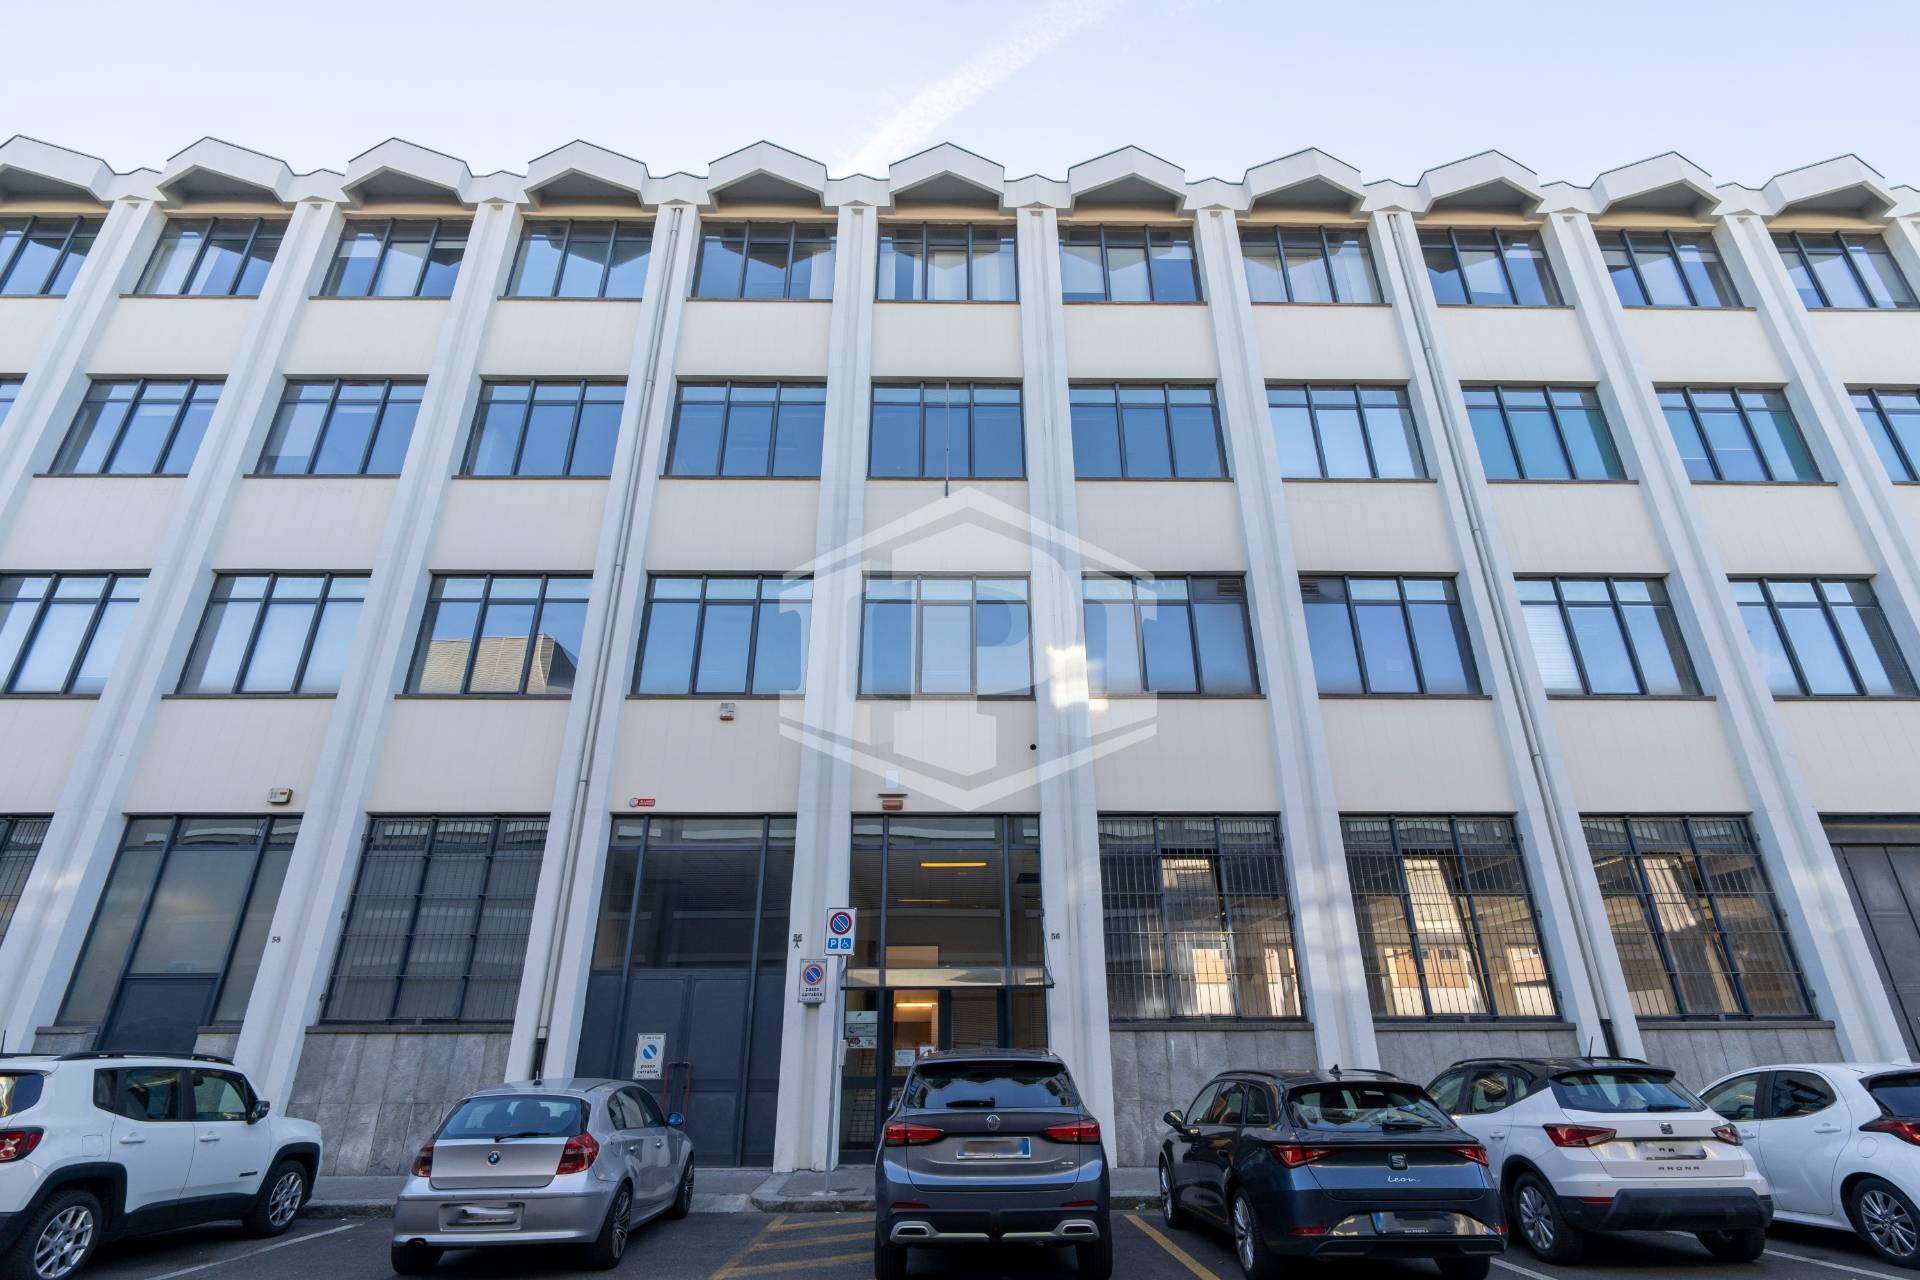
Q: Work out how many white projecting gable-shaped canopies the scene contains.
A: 11